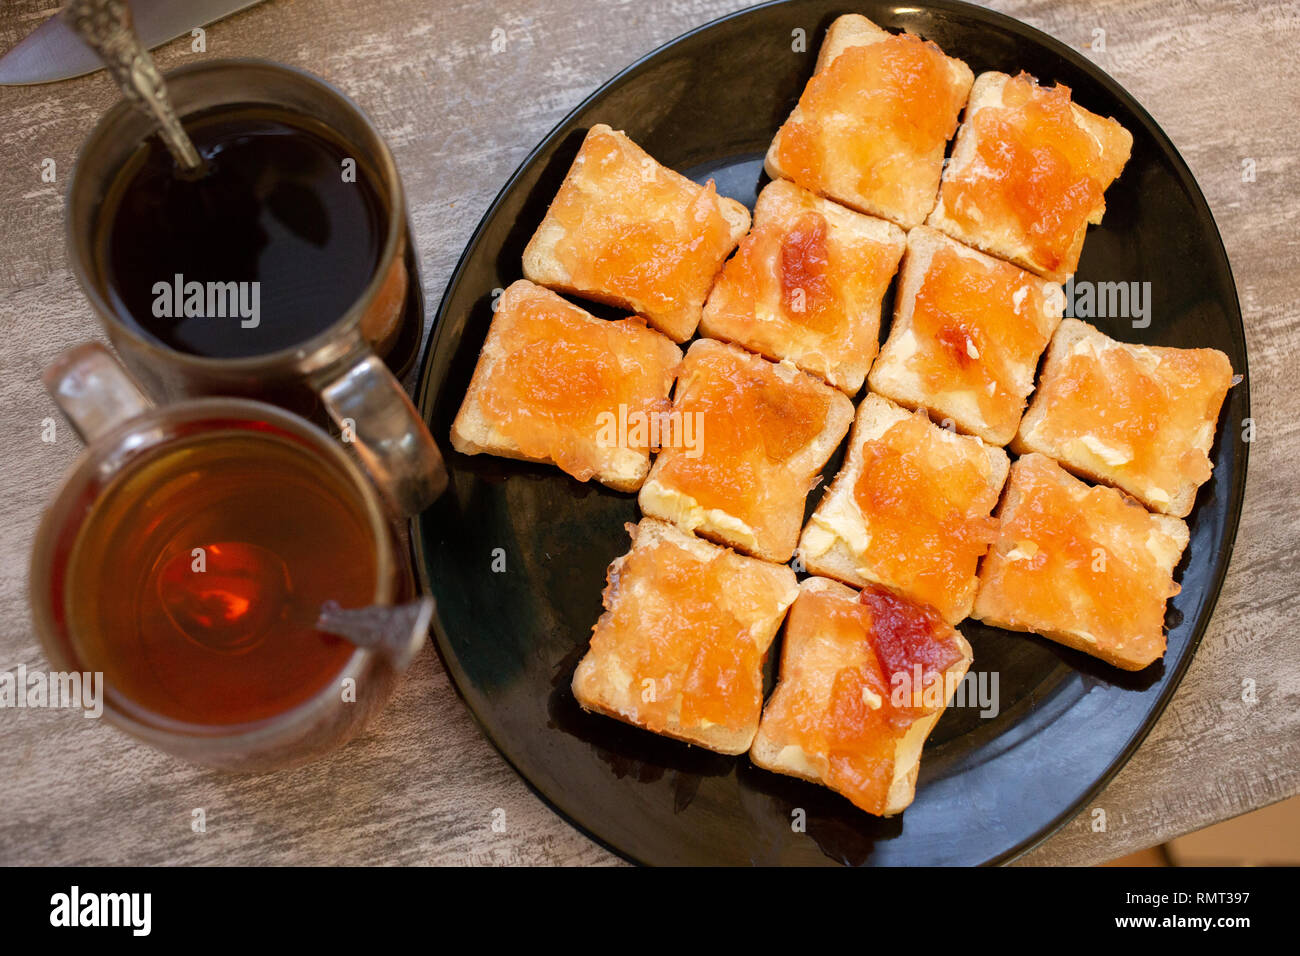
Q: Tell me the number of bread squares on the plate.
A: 12